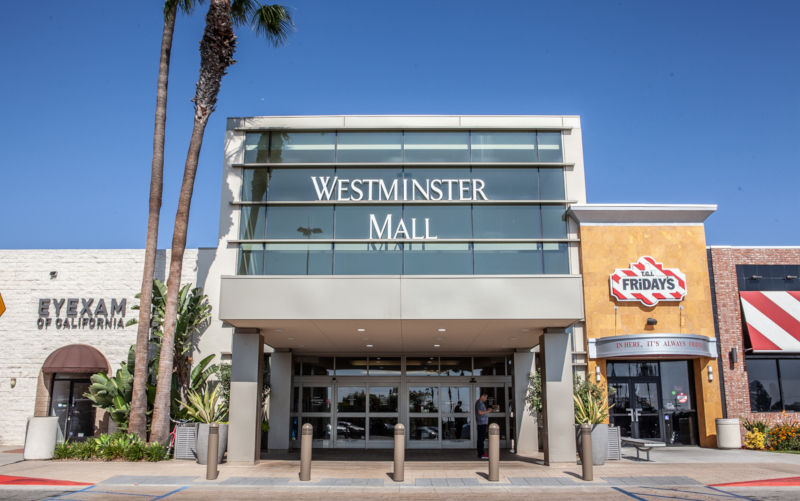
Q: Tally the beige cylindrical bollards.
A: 5